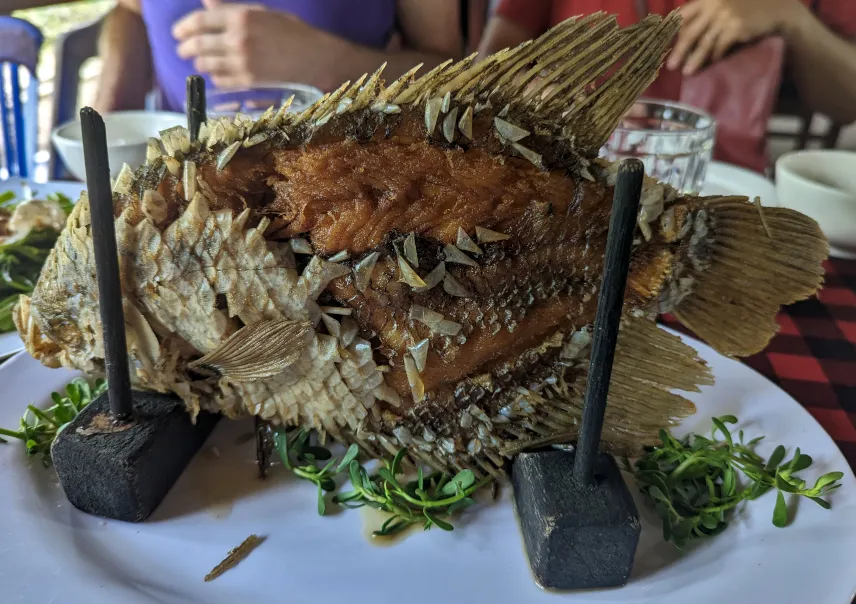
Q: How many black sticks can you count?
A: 3